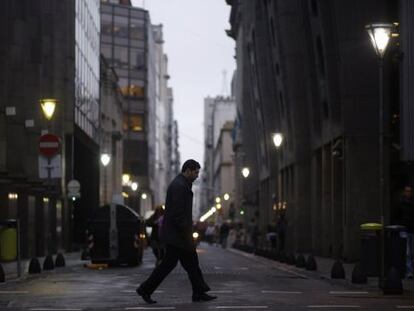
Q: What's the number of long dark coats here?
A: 1